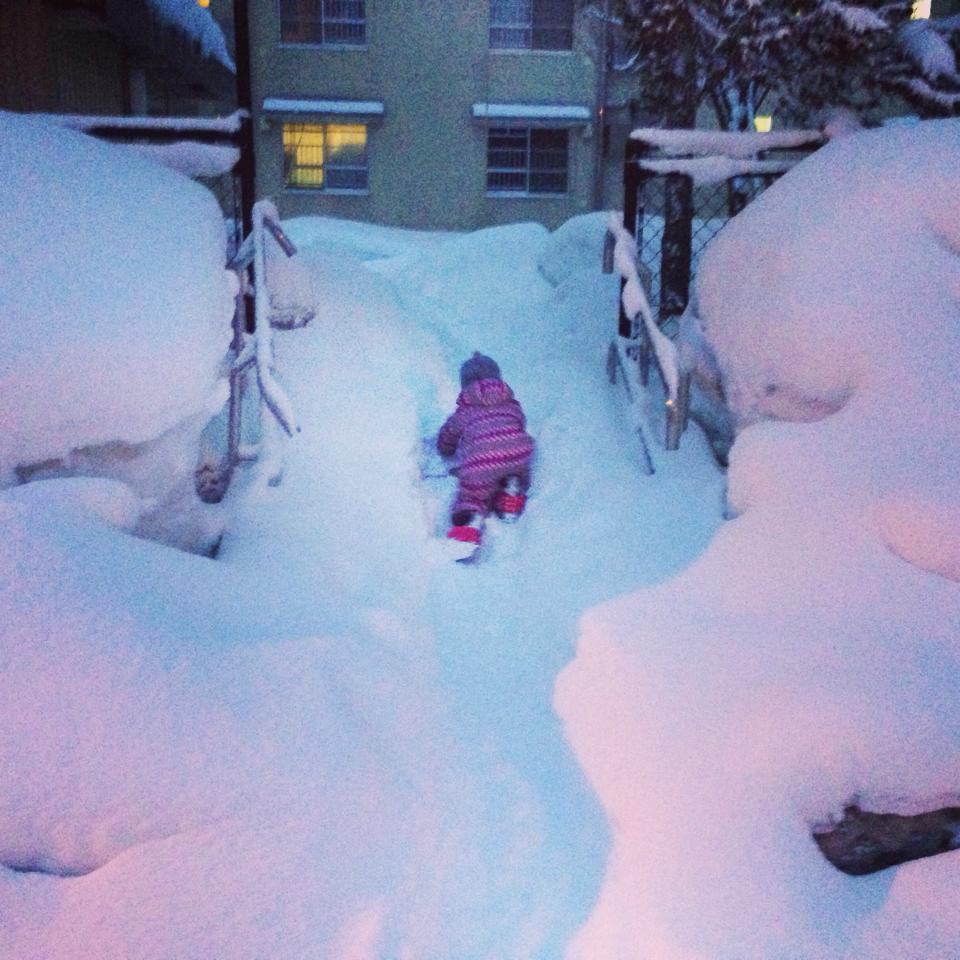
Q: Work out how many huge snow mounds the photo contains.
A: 2